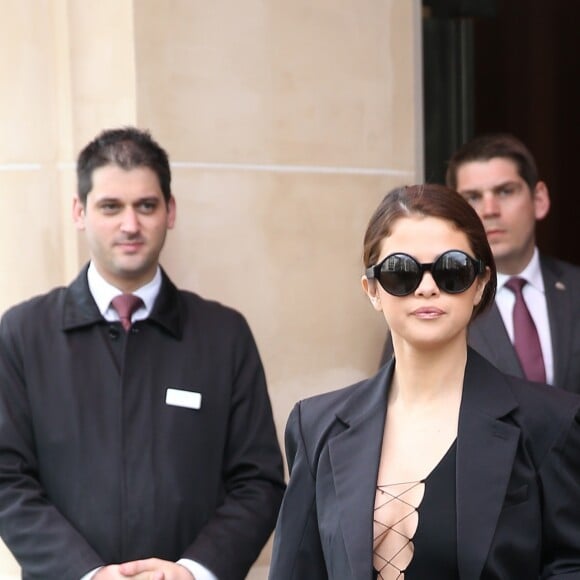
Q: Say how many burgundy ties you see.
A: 2